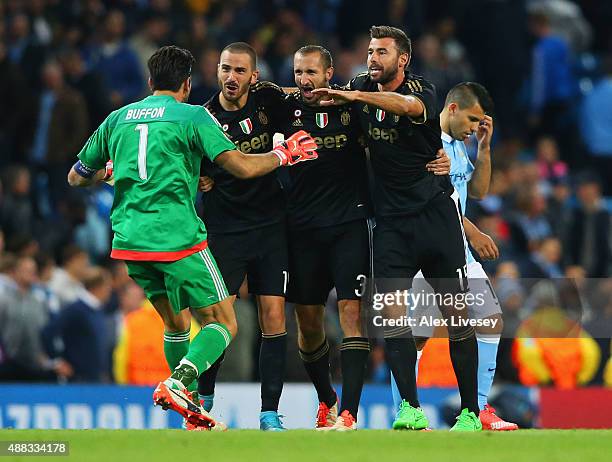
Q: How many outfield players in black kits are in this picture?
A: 3